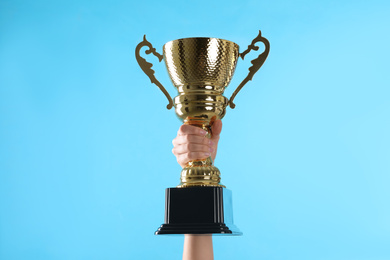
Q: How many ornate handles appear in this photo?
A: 2